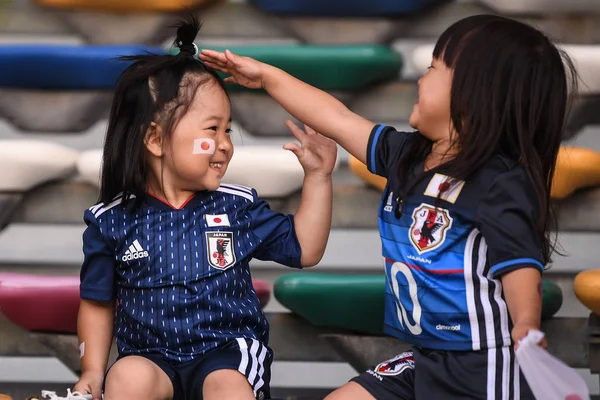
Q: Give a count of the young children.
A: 2